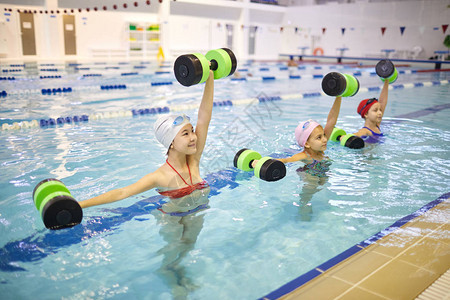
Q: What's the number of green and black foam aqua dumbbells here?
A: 6